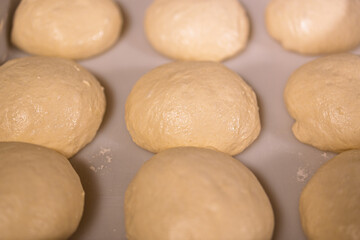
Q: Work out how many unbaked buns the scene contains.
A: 9